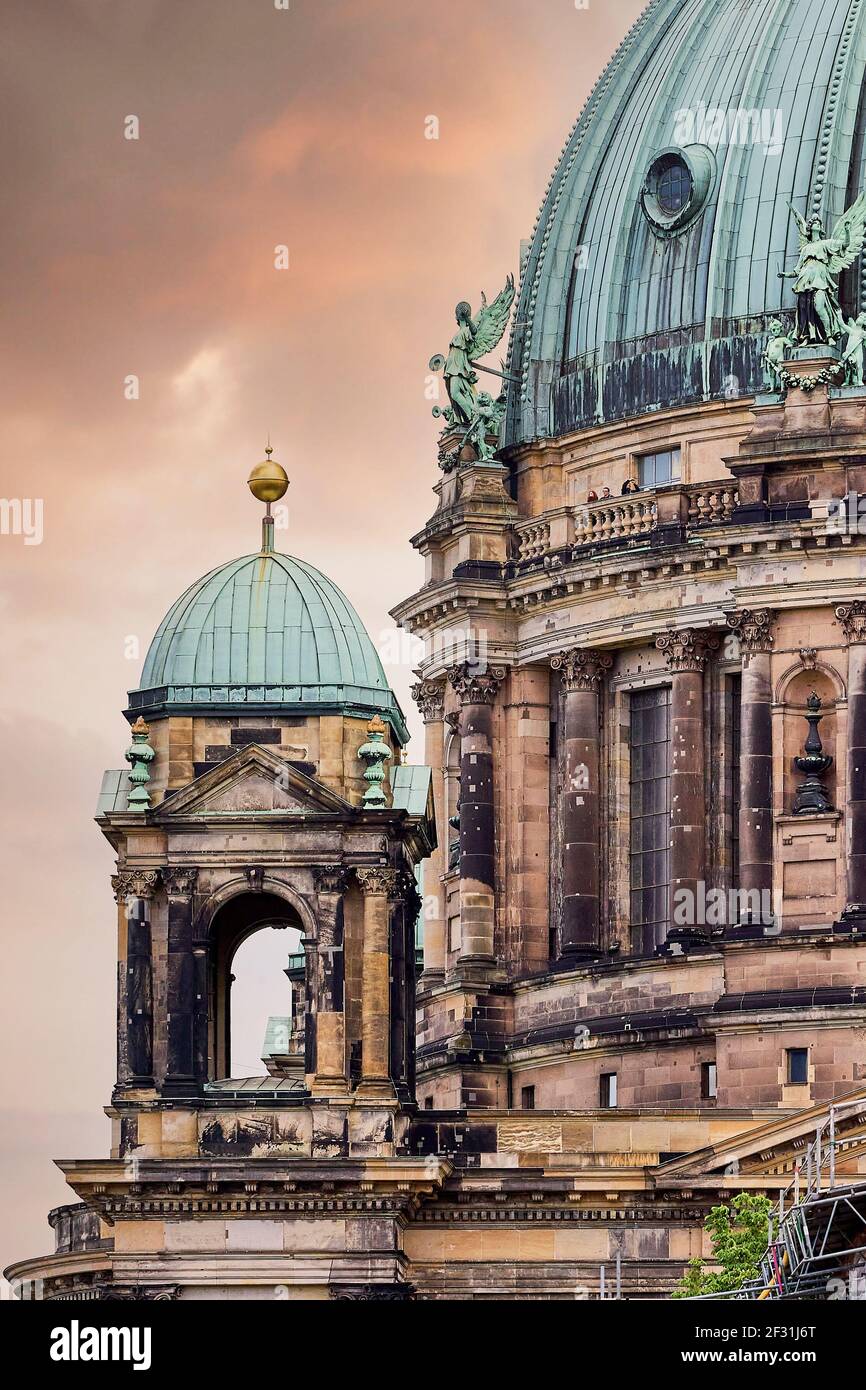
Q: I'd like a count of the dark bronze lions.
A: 0